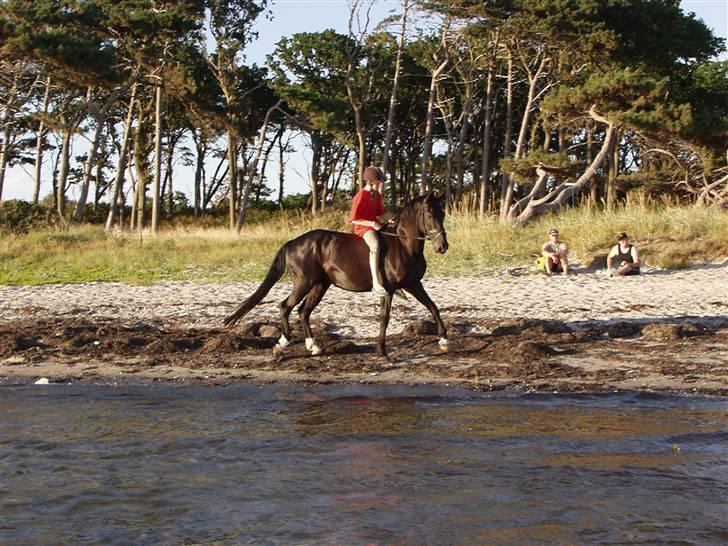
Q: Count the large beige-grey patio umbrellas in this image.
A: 0